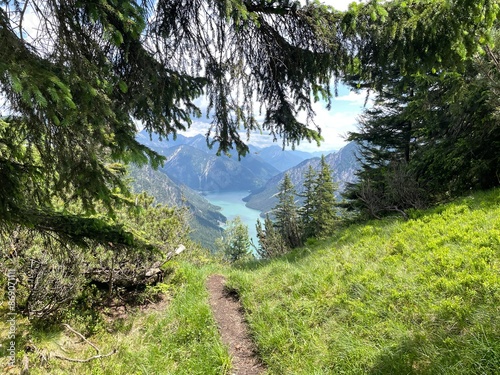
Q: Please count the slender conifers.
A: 3